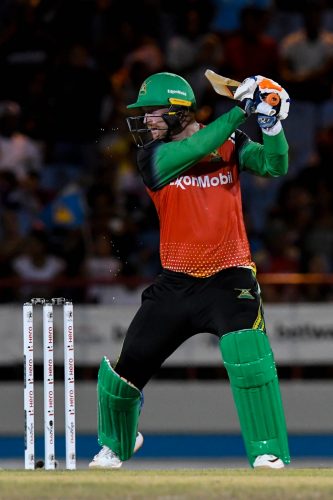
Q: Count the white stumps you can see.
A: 3